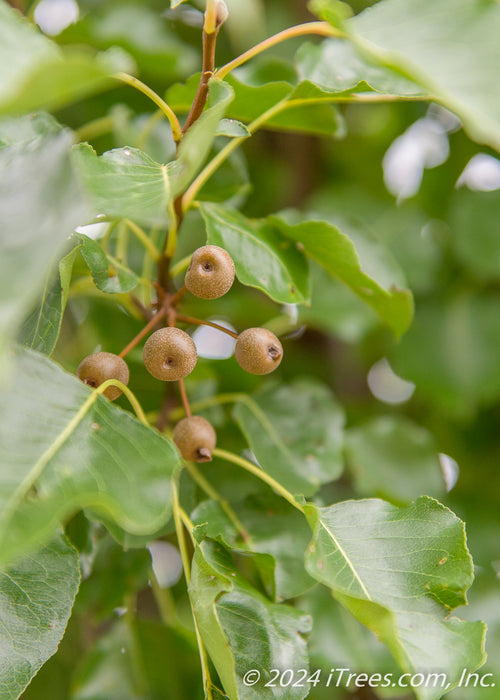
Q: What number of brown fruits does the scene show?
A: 5